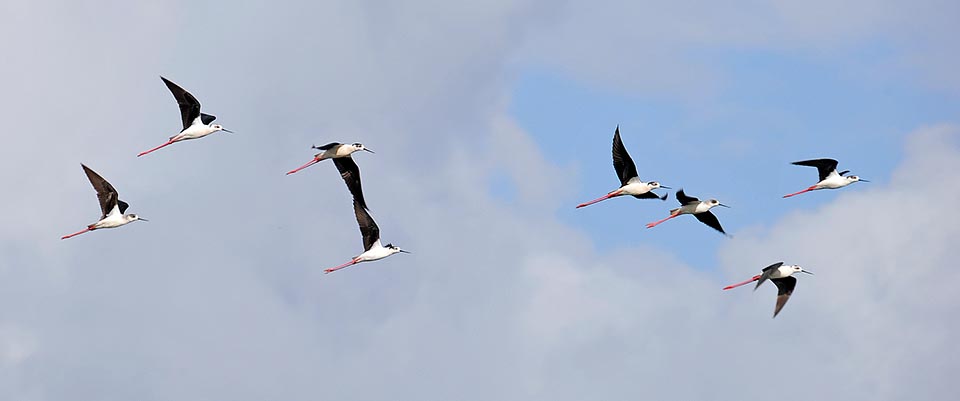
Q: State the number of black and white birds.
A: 8